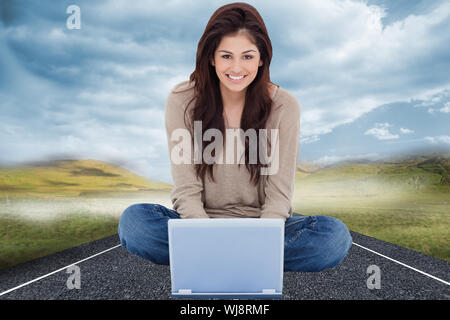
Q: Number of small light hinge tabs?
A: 2